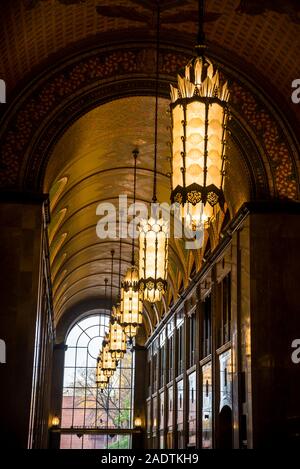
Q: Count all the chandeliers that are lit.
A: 6